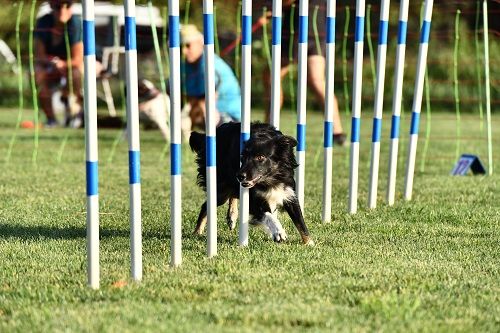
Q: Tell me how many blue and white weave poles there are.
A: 12